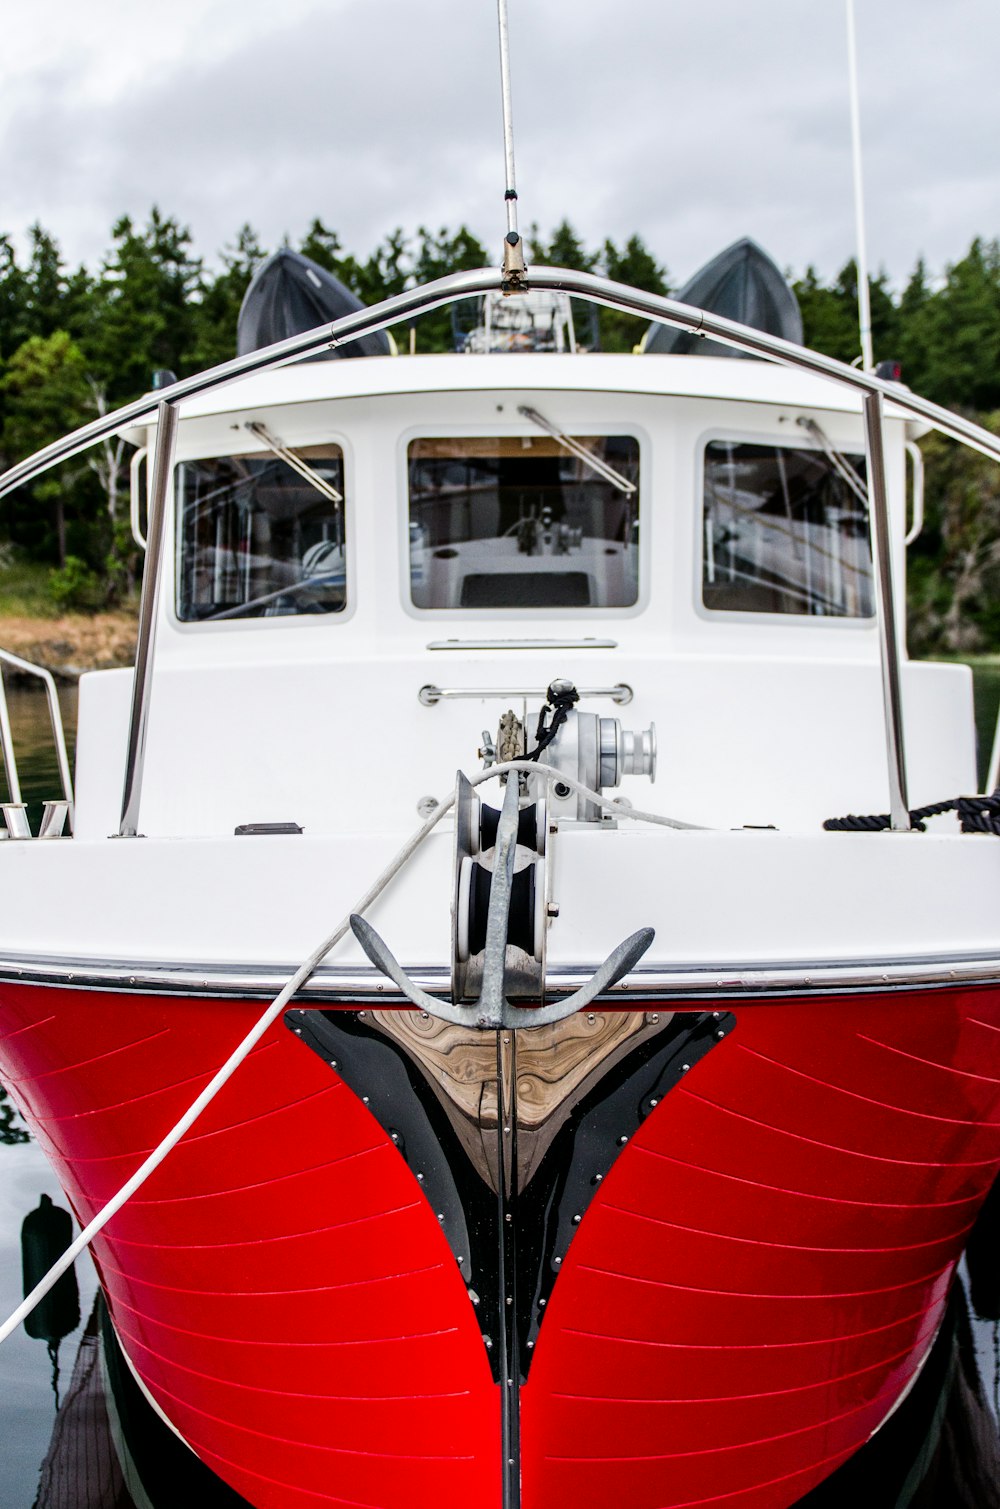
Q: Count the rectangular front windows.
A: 3